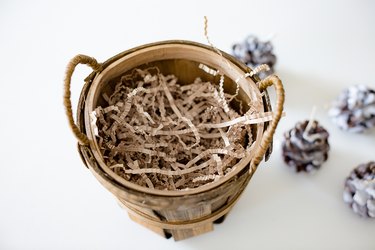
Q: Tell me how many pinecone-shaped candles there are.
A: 4